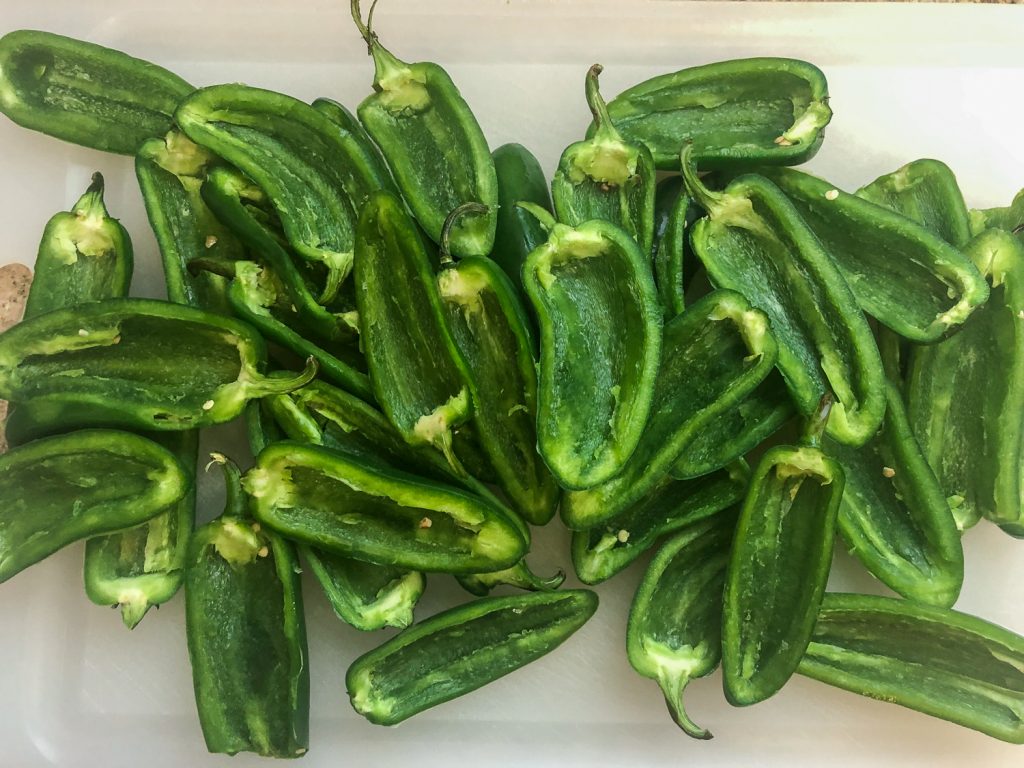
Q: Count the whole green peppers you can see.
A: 0